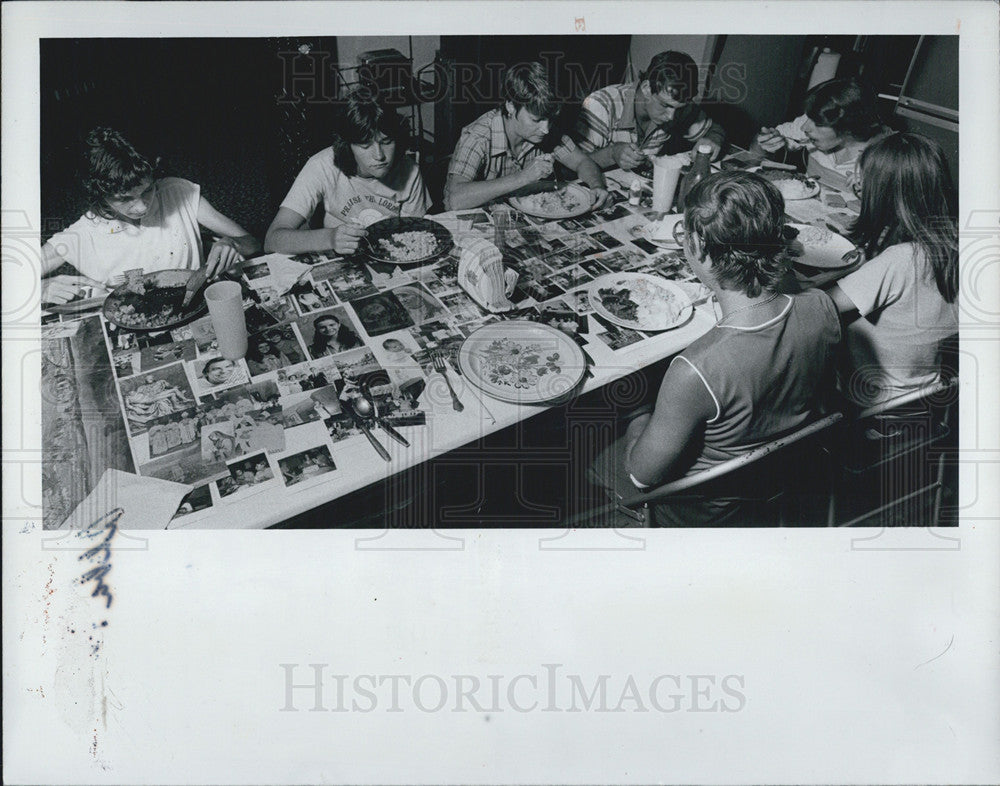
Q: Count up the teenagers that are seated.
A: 7